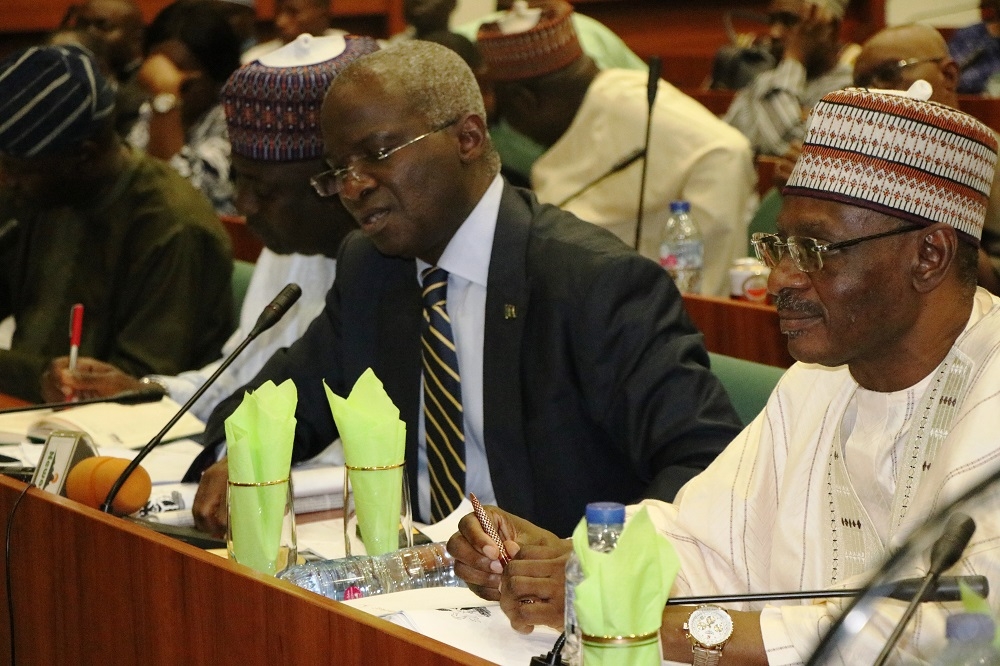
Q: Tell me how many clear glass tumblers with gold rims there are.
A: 3